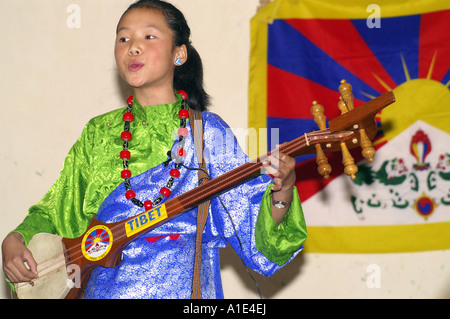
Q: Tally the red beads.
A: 13